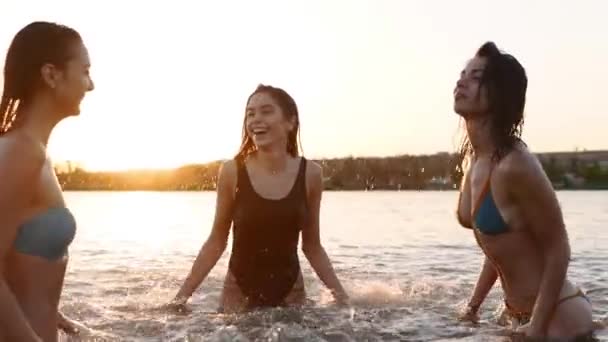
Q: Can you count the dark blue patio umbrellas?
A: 0